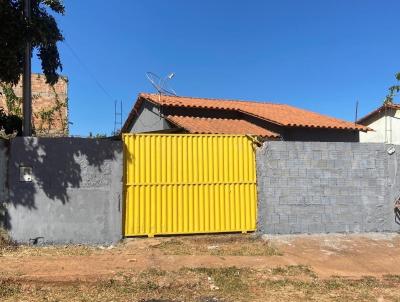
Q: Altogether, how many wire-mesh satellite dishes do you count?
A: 1